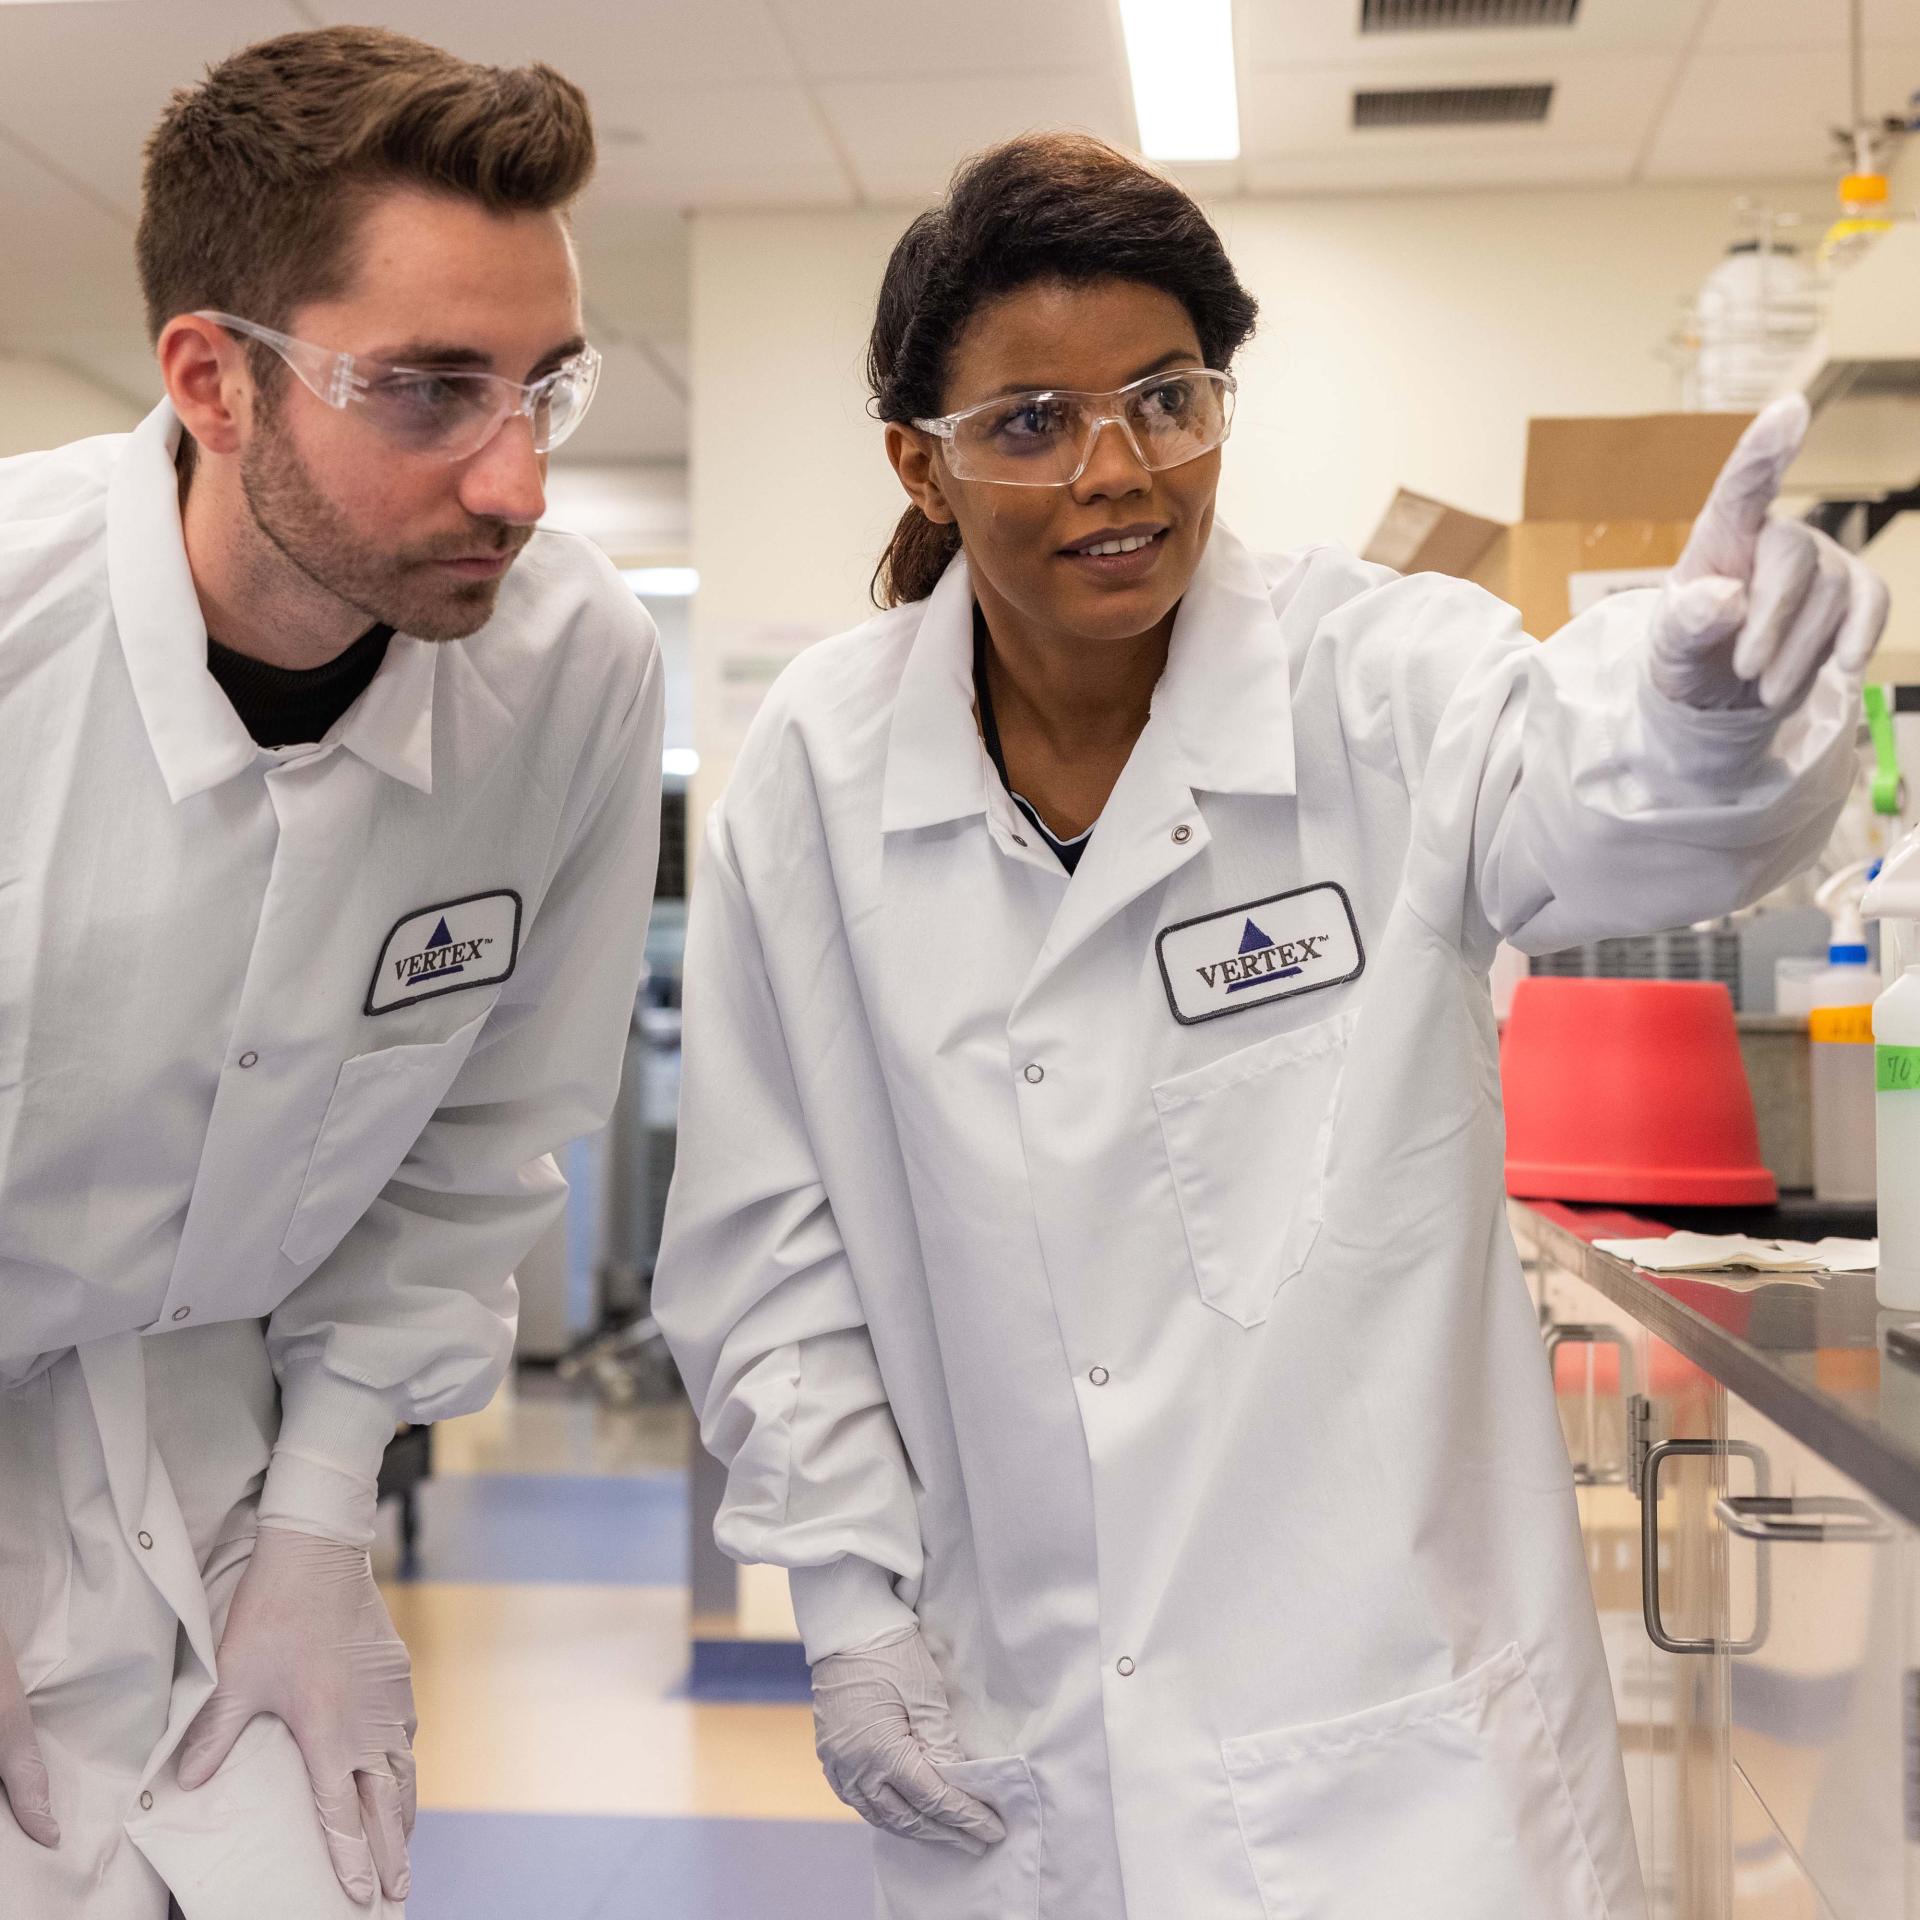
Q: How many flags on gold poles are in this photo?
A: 0